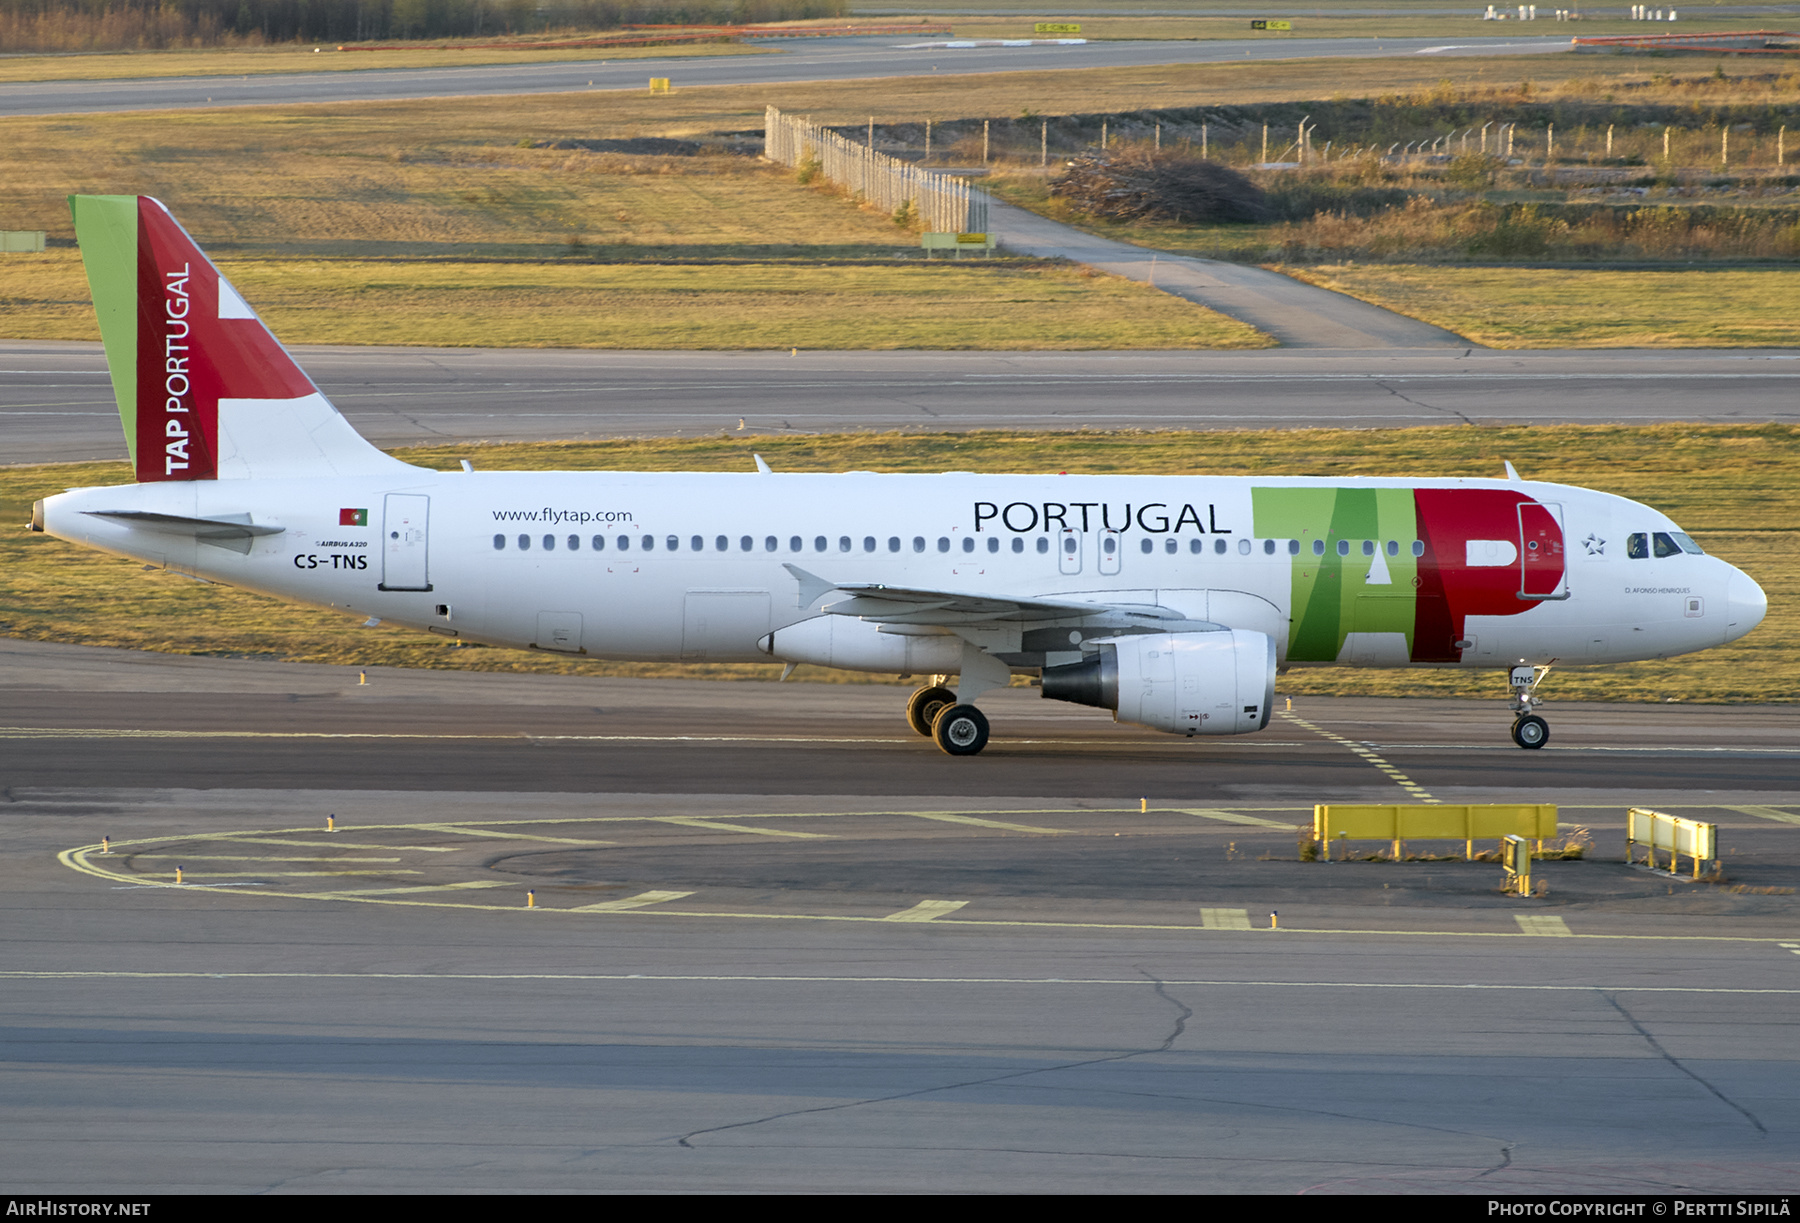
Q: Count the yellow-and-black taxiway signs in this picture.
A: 2